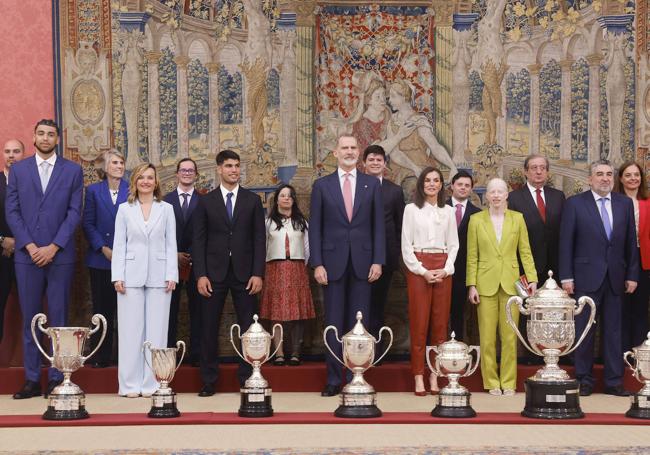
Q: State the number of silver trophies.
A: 7